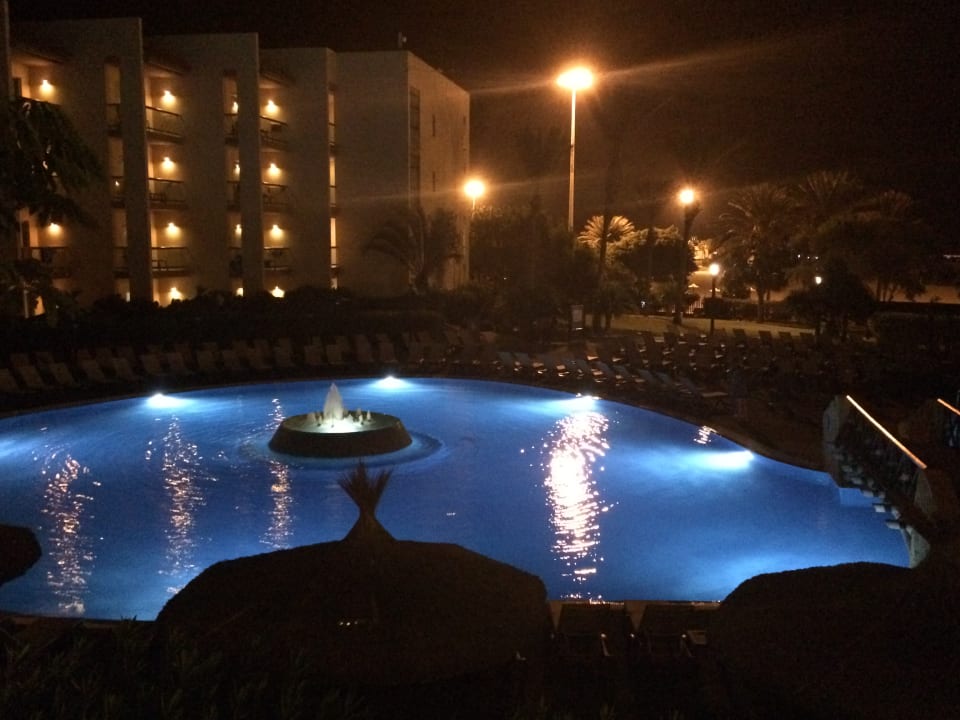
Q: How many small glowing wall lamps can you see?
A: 14